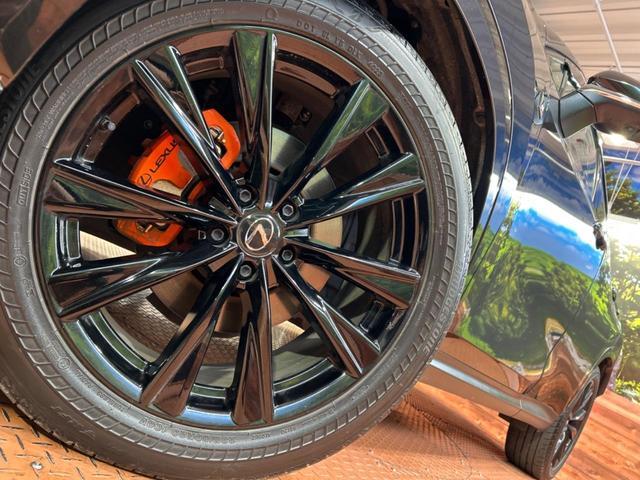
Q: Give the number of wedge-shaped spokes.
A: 10